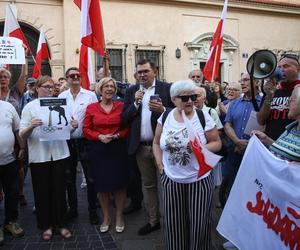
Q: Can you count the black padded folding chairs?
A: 0